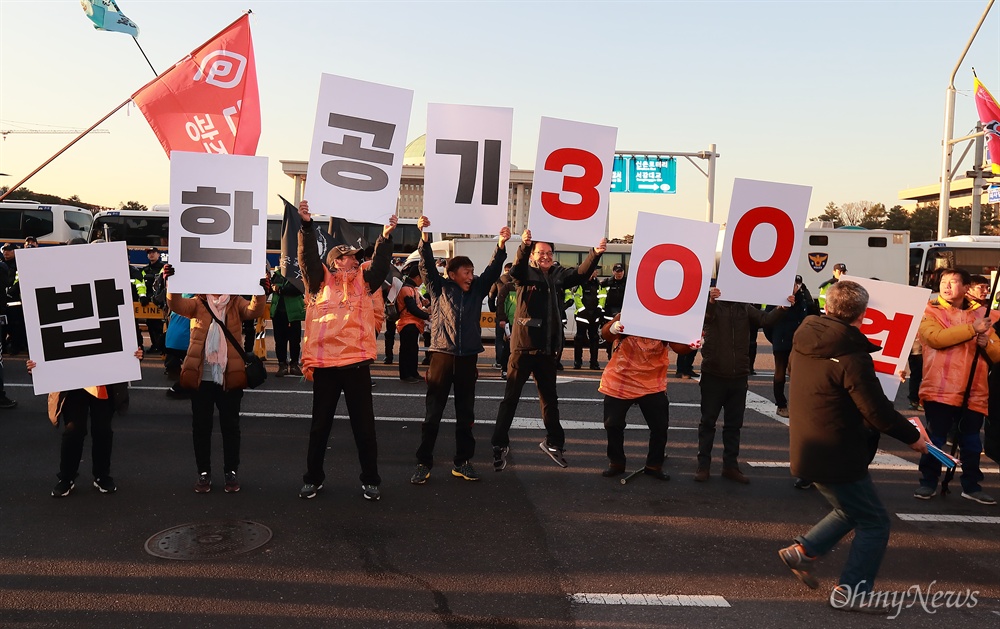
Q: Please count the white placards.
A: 8